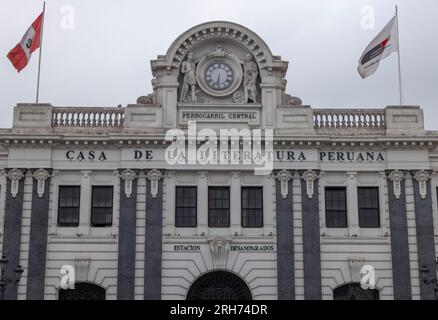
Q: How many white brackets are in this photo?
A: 8